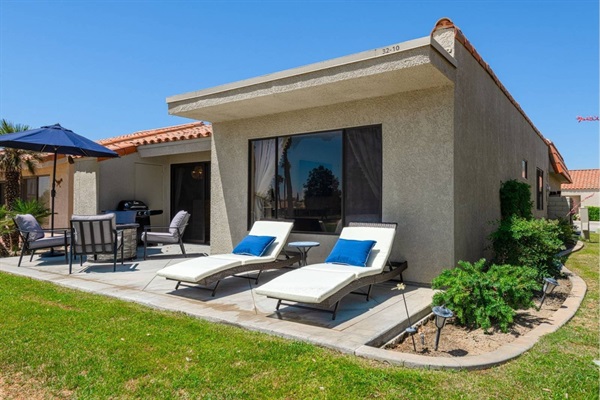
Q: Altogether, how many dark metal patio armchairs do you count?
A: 3